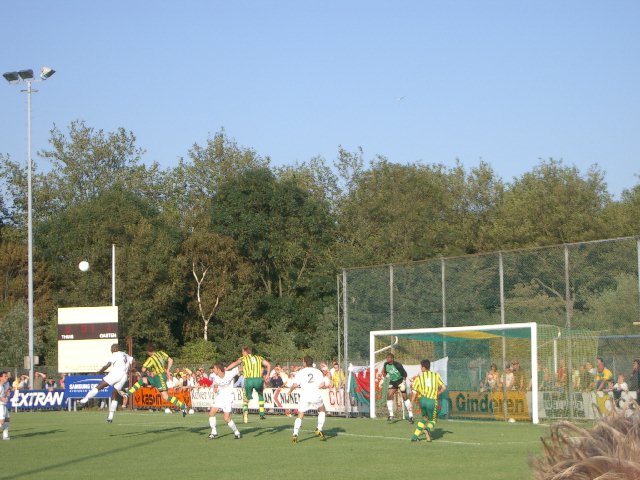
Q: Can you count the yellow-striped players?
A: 3